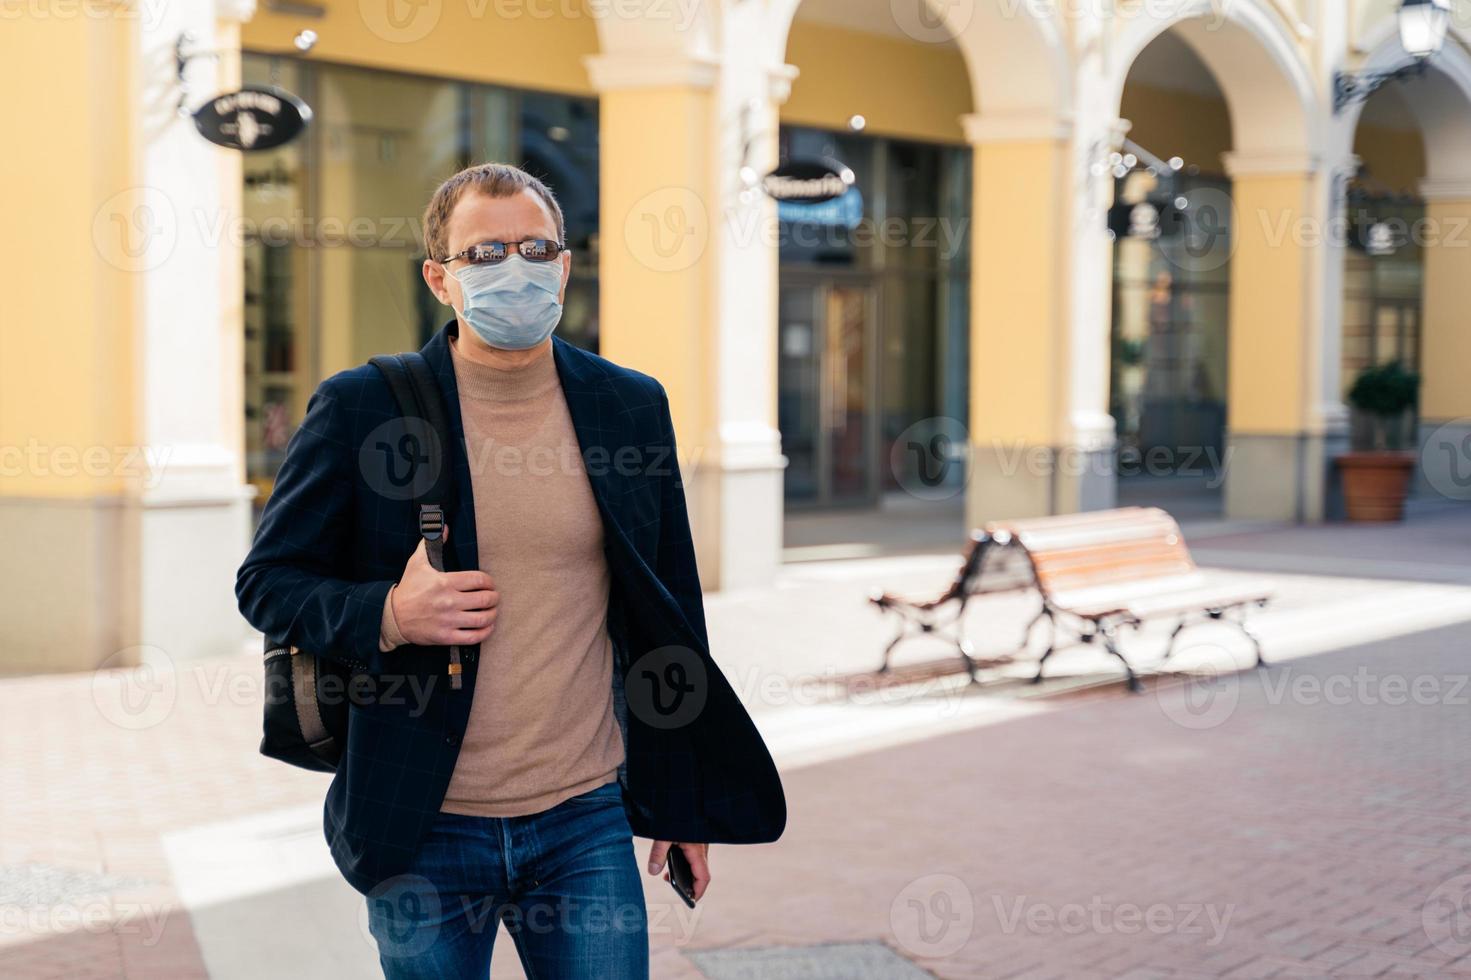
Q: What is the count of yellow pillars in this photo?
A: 5